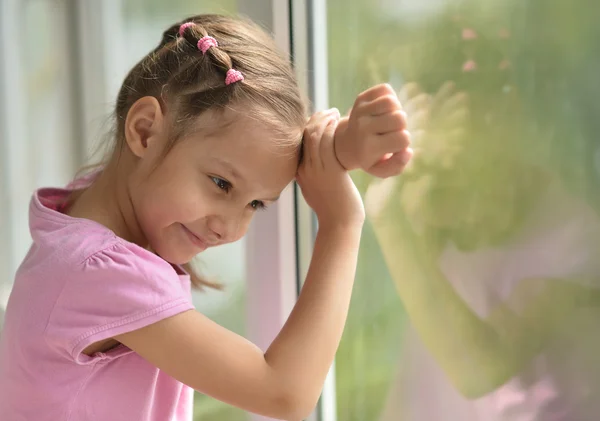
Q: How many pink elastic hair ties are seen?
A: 3